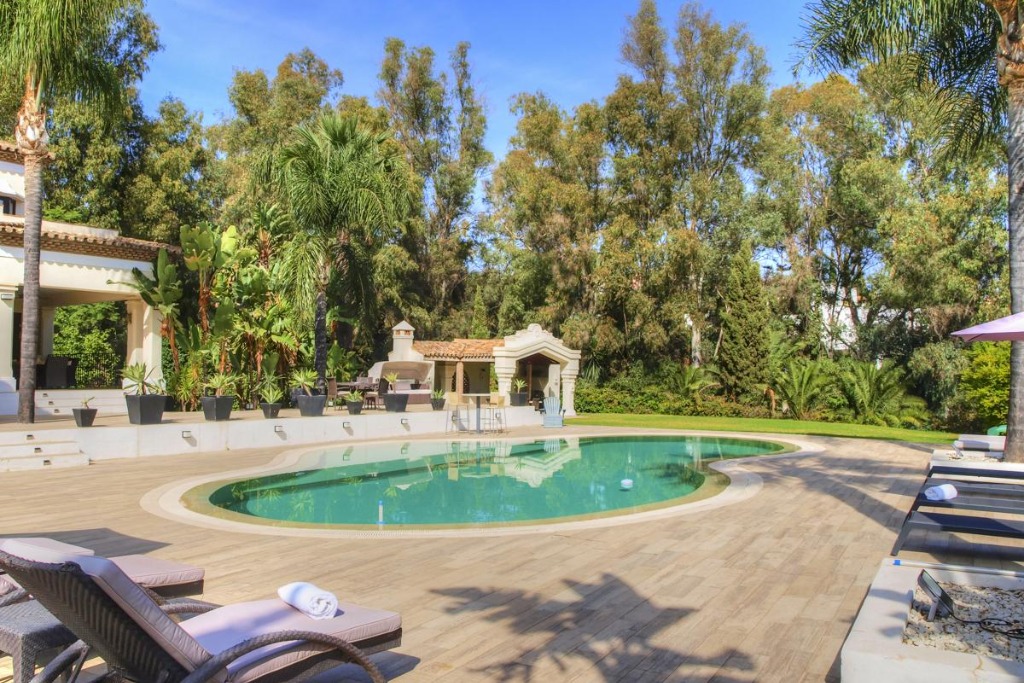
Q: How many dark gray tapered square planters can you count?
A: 9